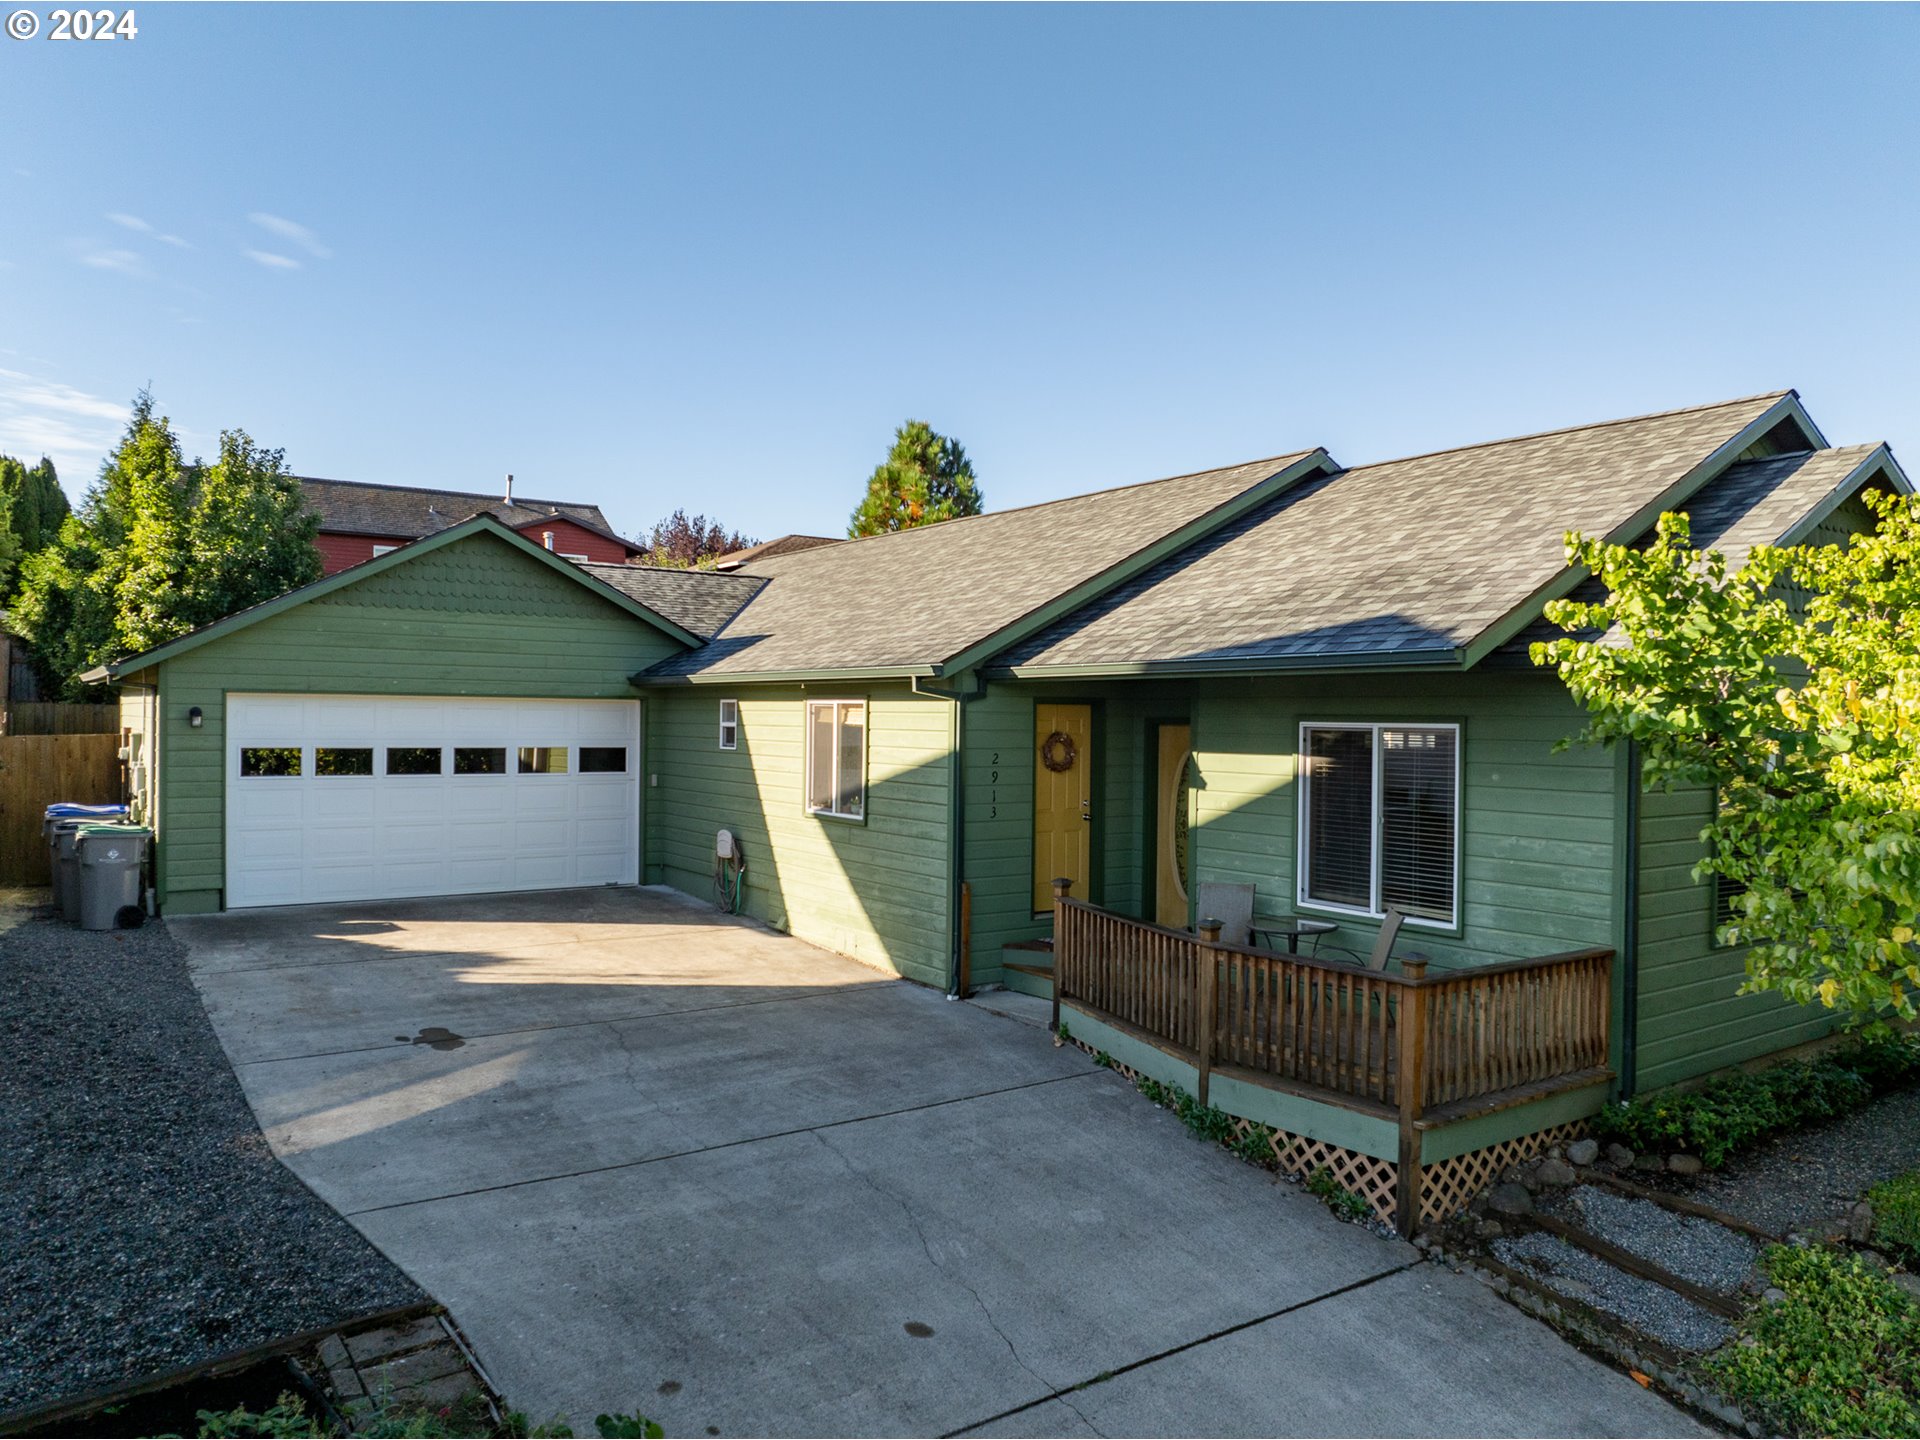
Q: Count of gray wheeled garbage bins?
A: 3